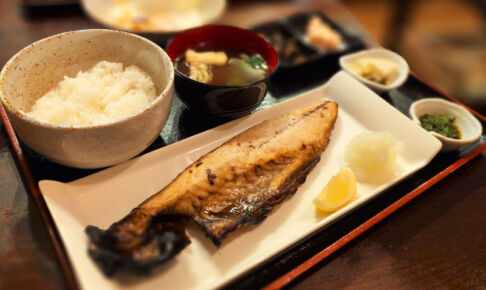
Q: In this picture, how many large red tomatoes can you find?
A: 0